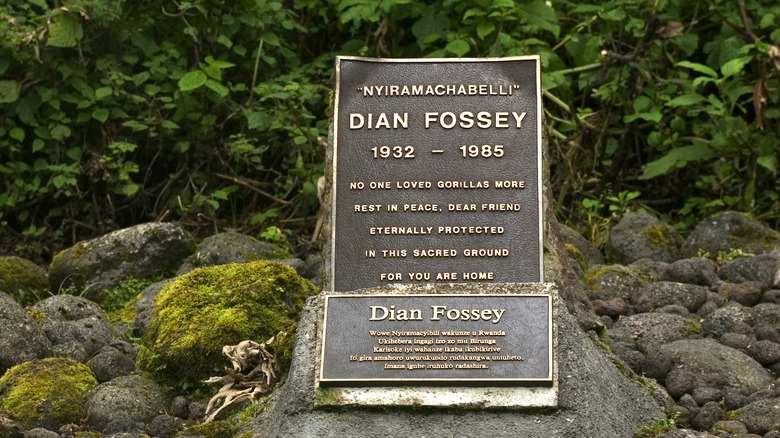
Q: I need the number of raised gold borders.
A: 2